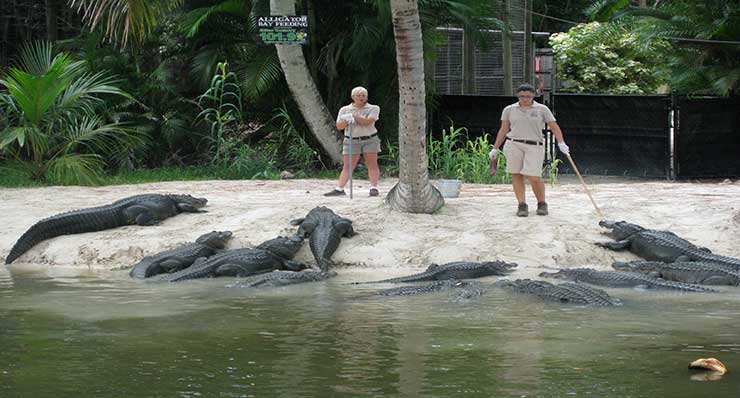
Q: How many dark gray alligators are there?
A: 11